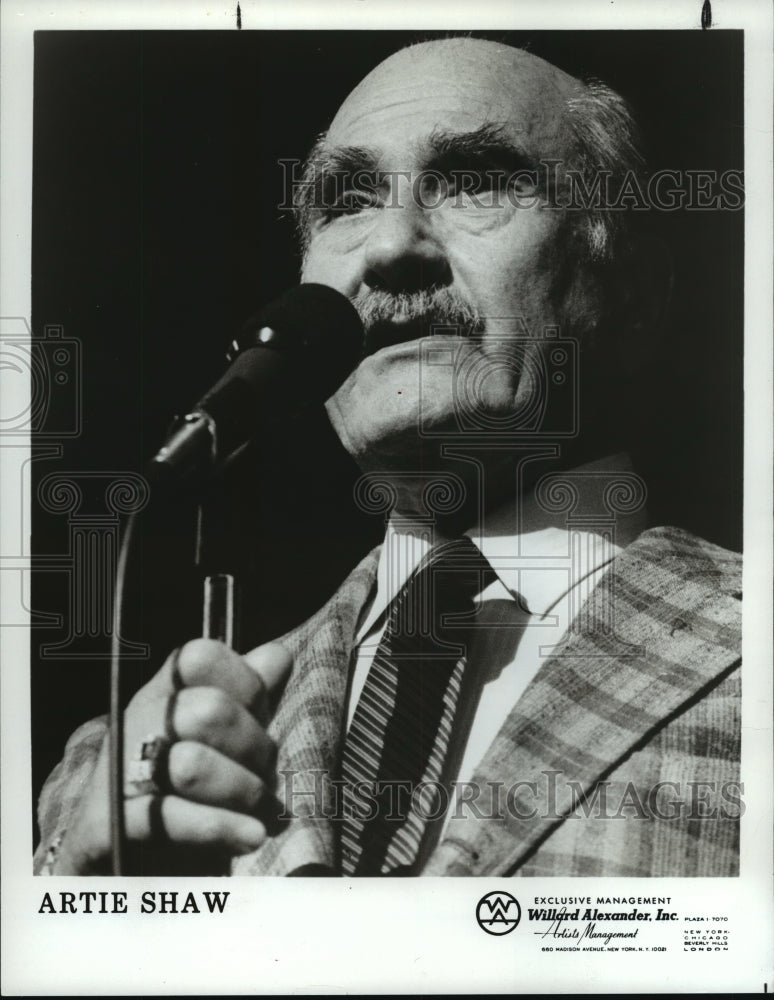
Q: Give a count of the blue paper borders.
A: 0